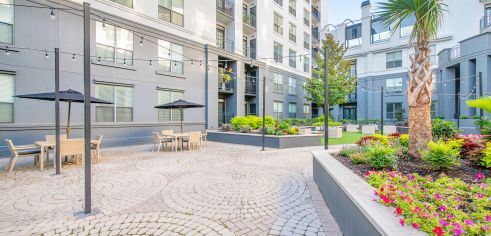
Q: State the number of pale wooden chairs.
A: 8